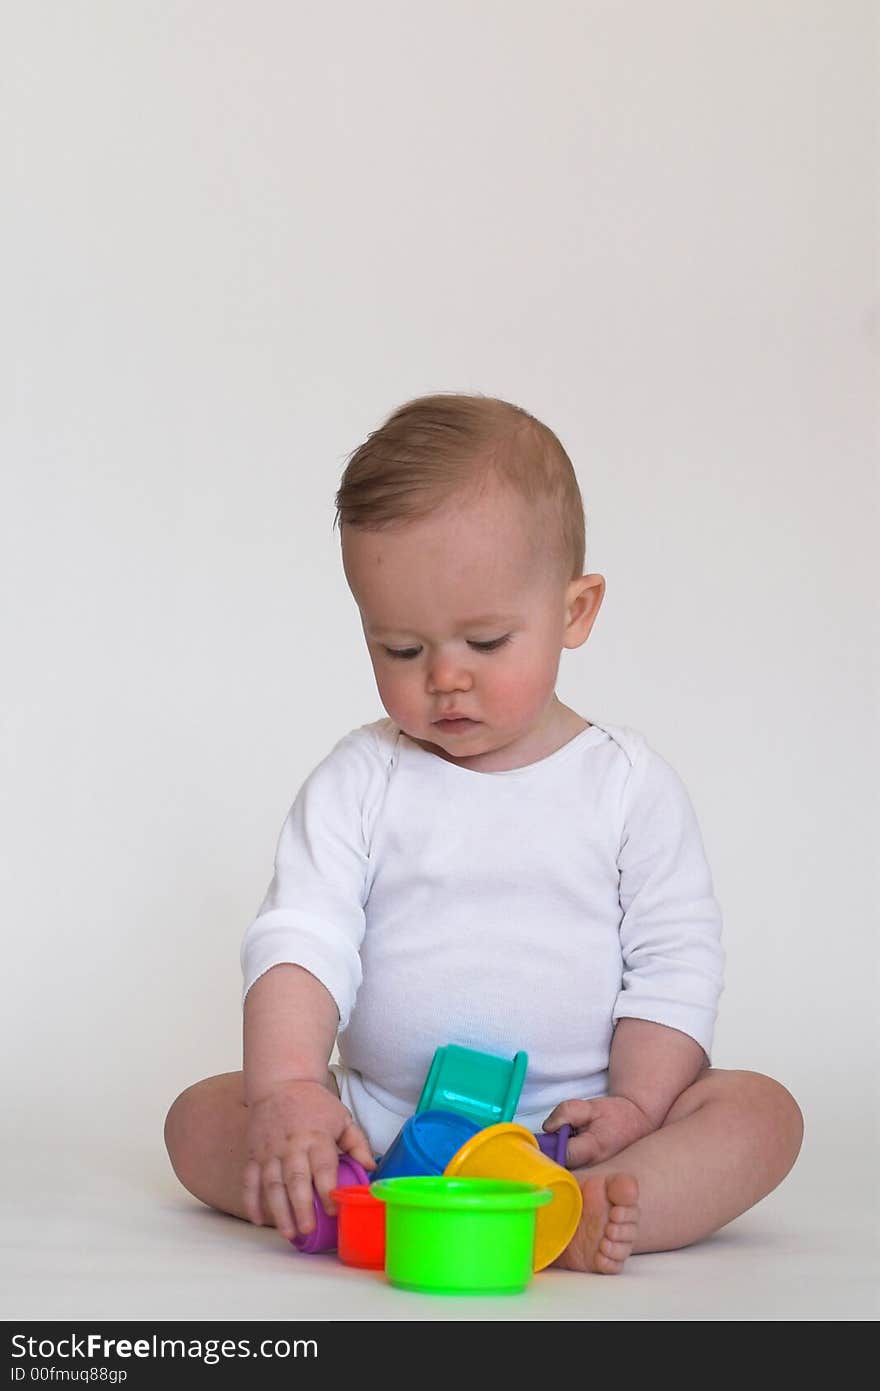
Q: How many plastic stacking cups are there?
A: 7